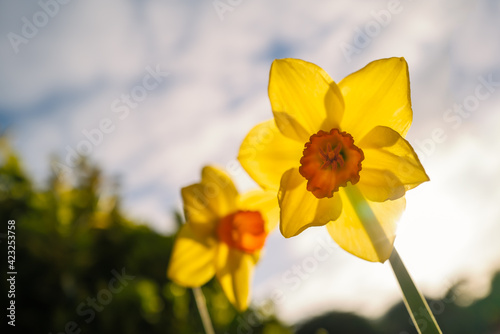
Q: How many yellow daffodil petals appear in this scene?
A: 12